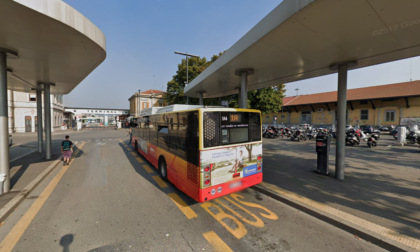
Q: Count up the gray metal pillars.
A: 6